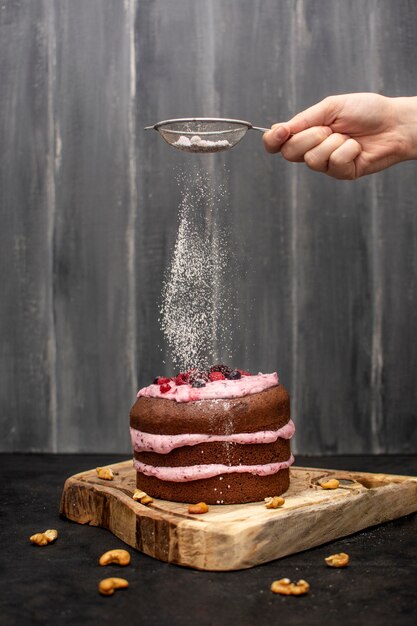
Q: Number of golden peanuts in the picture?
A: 10